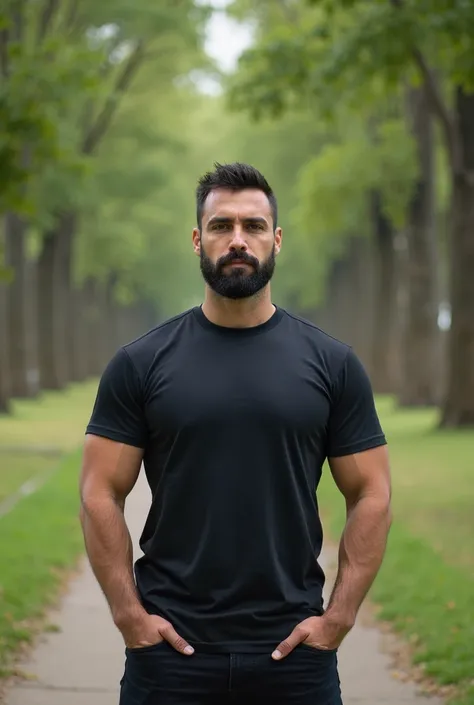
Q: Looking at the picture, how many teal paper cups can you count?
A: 0